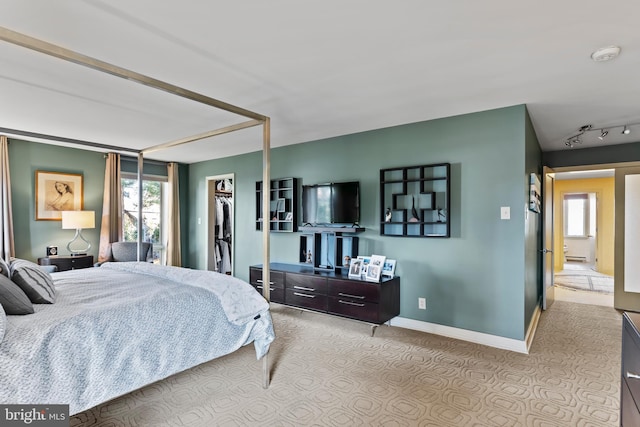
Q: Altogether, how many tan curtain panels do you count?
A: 3